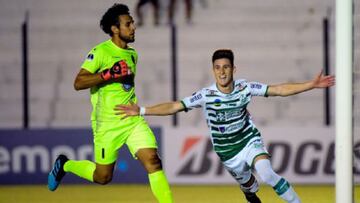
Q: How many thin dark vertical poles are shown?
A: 3